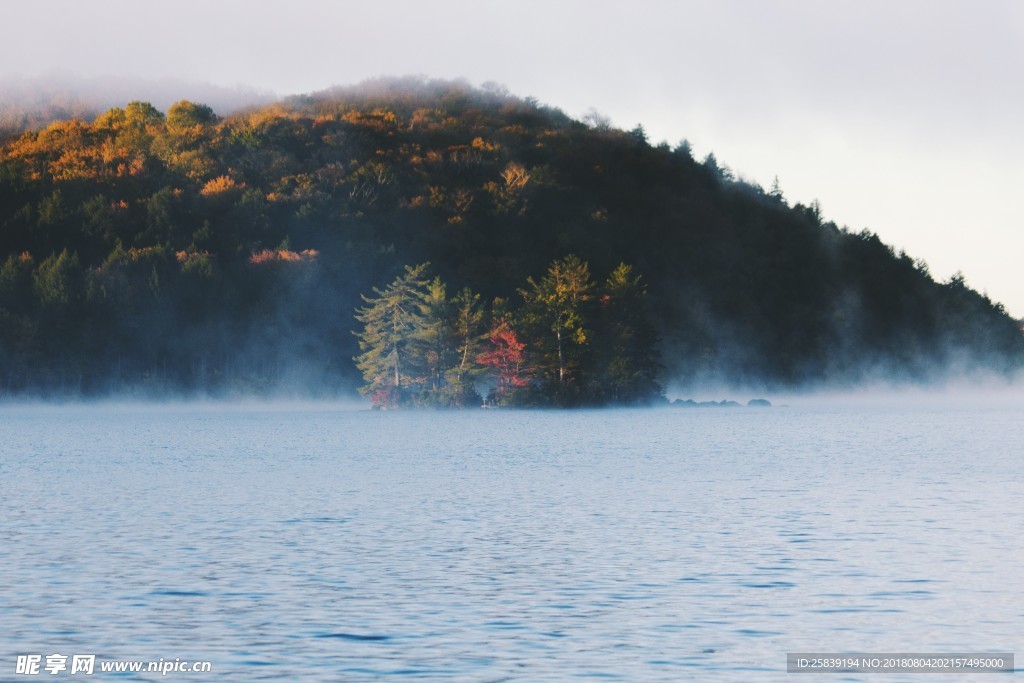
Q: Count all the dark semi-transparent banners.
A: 1